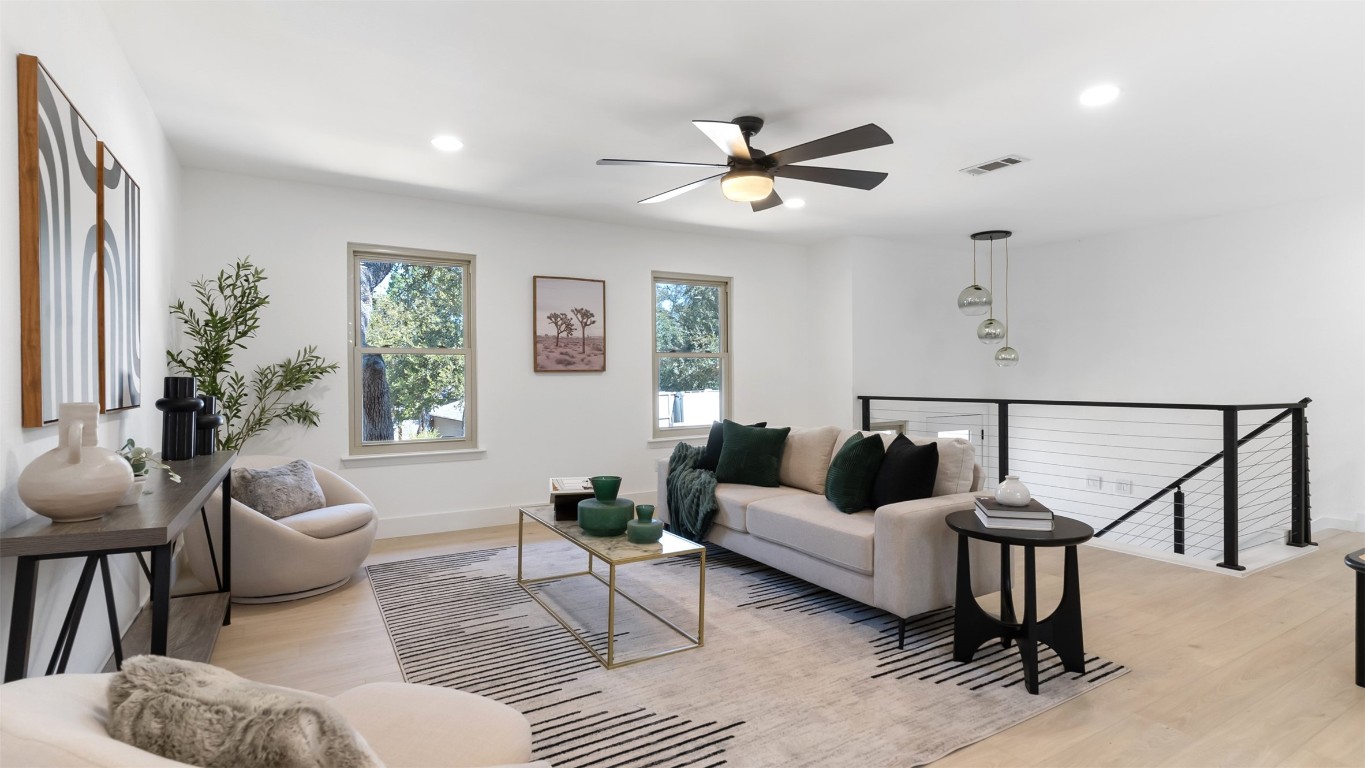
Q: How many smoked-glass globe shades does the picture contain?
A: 3